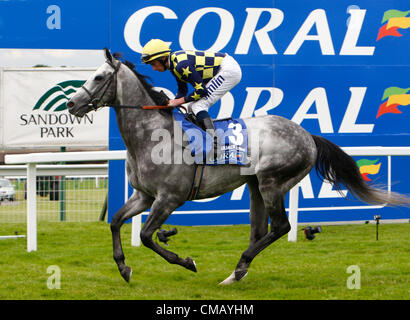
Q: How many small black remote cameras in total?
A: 2